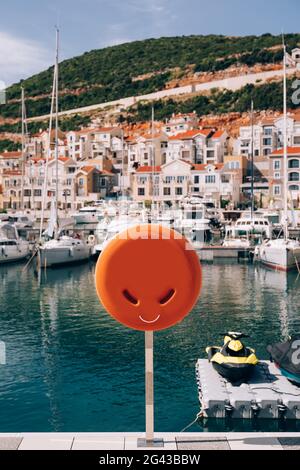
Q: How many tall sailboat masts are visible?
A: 5